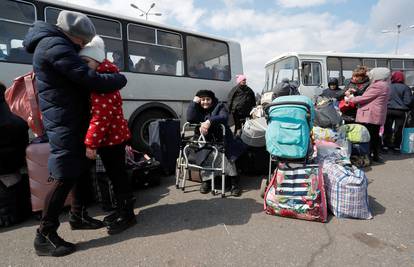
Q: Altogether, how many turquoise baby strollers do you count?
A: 1